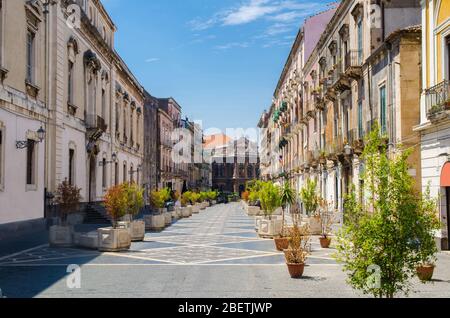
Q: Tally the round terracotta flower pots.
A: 4